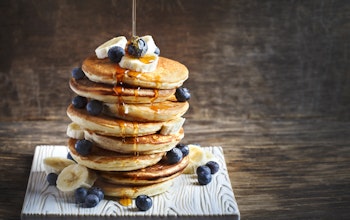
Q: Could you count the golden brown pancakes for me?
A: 8